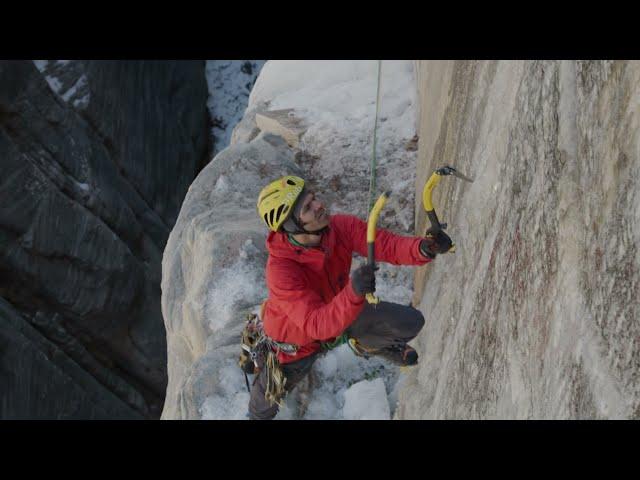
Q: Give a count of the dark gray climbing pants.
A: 1